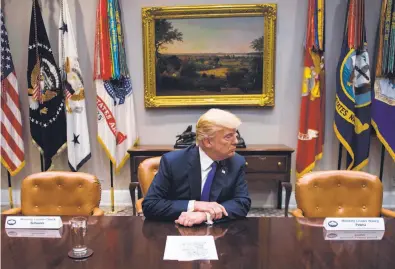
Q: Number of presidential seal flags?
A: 1